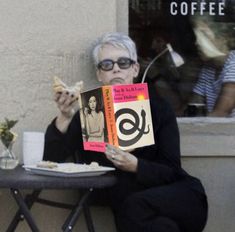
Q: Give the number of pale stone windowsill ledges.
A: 1